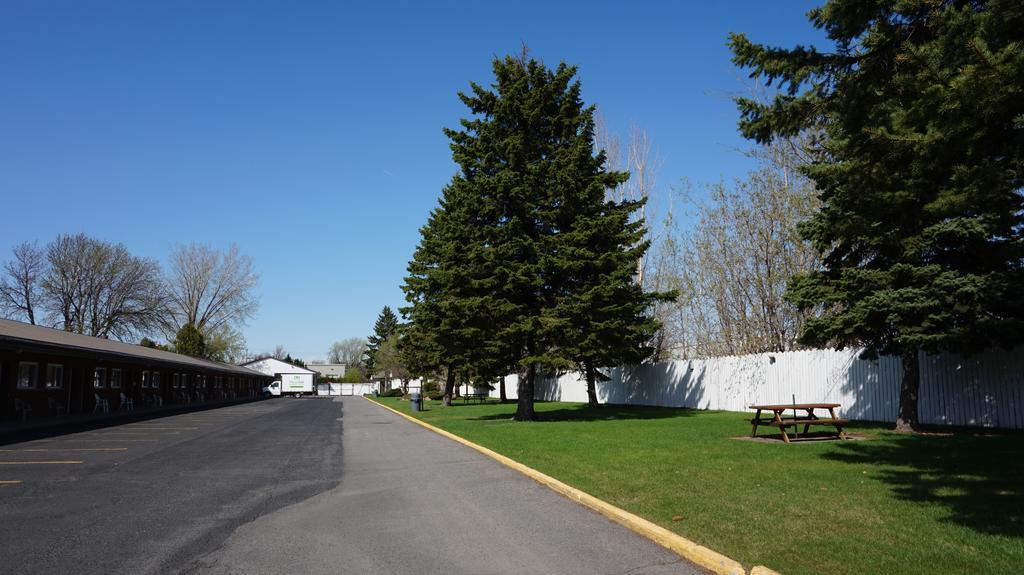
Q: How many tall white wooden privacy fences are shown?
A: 1